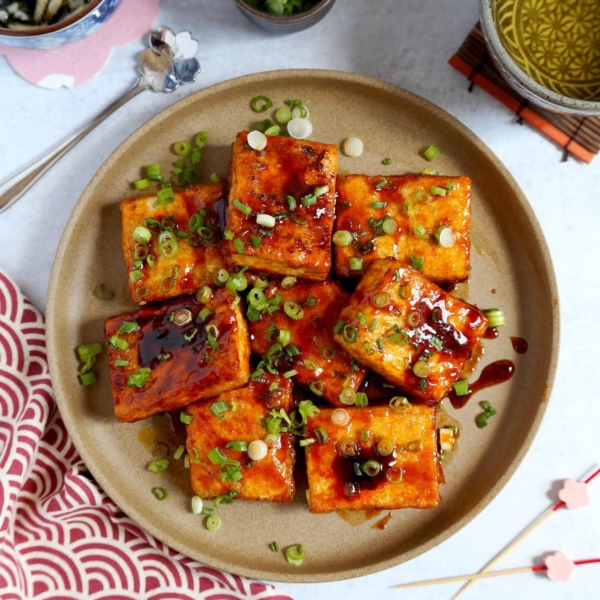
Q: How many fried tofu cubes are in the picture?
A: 8